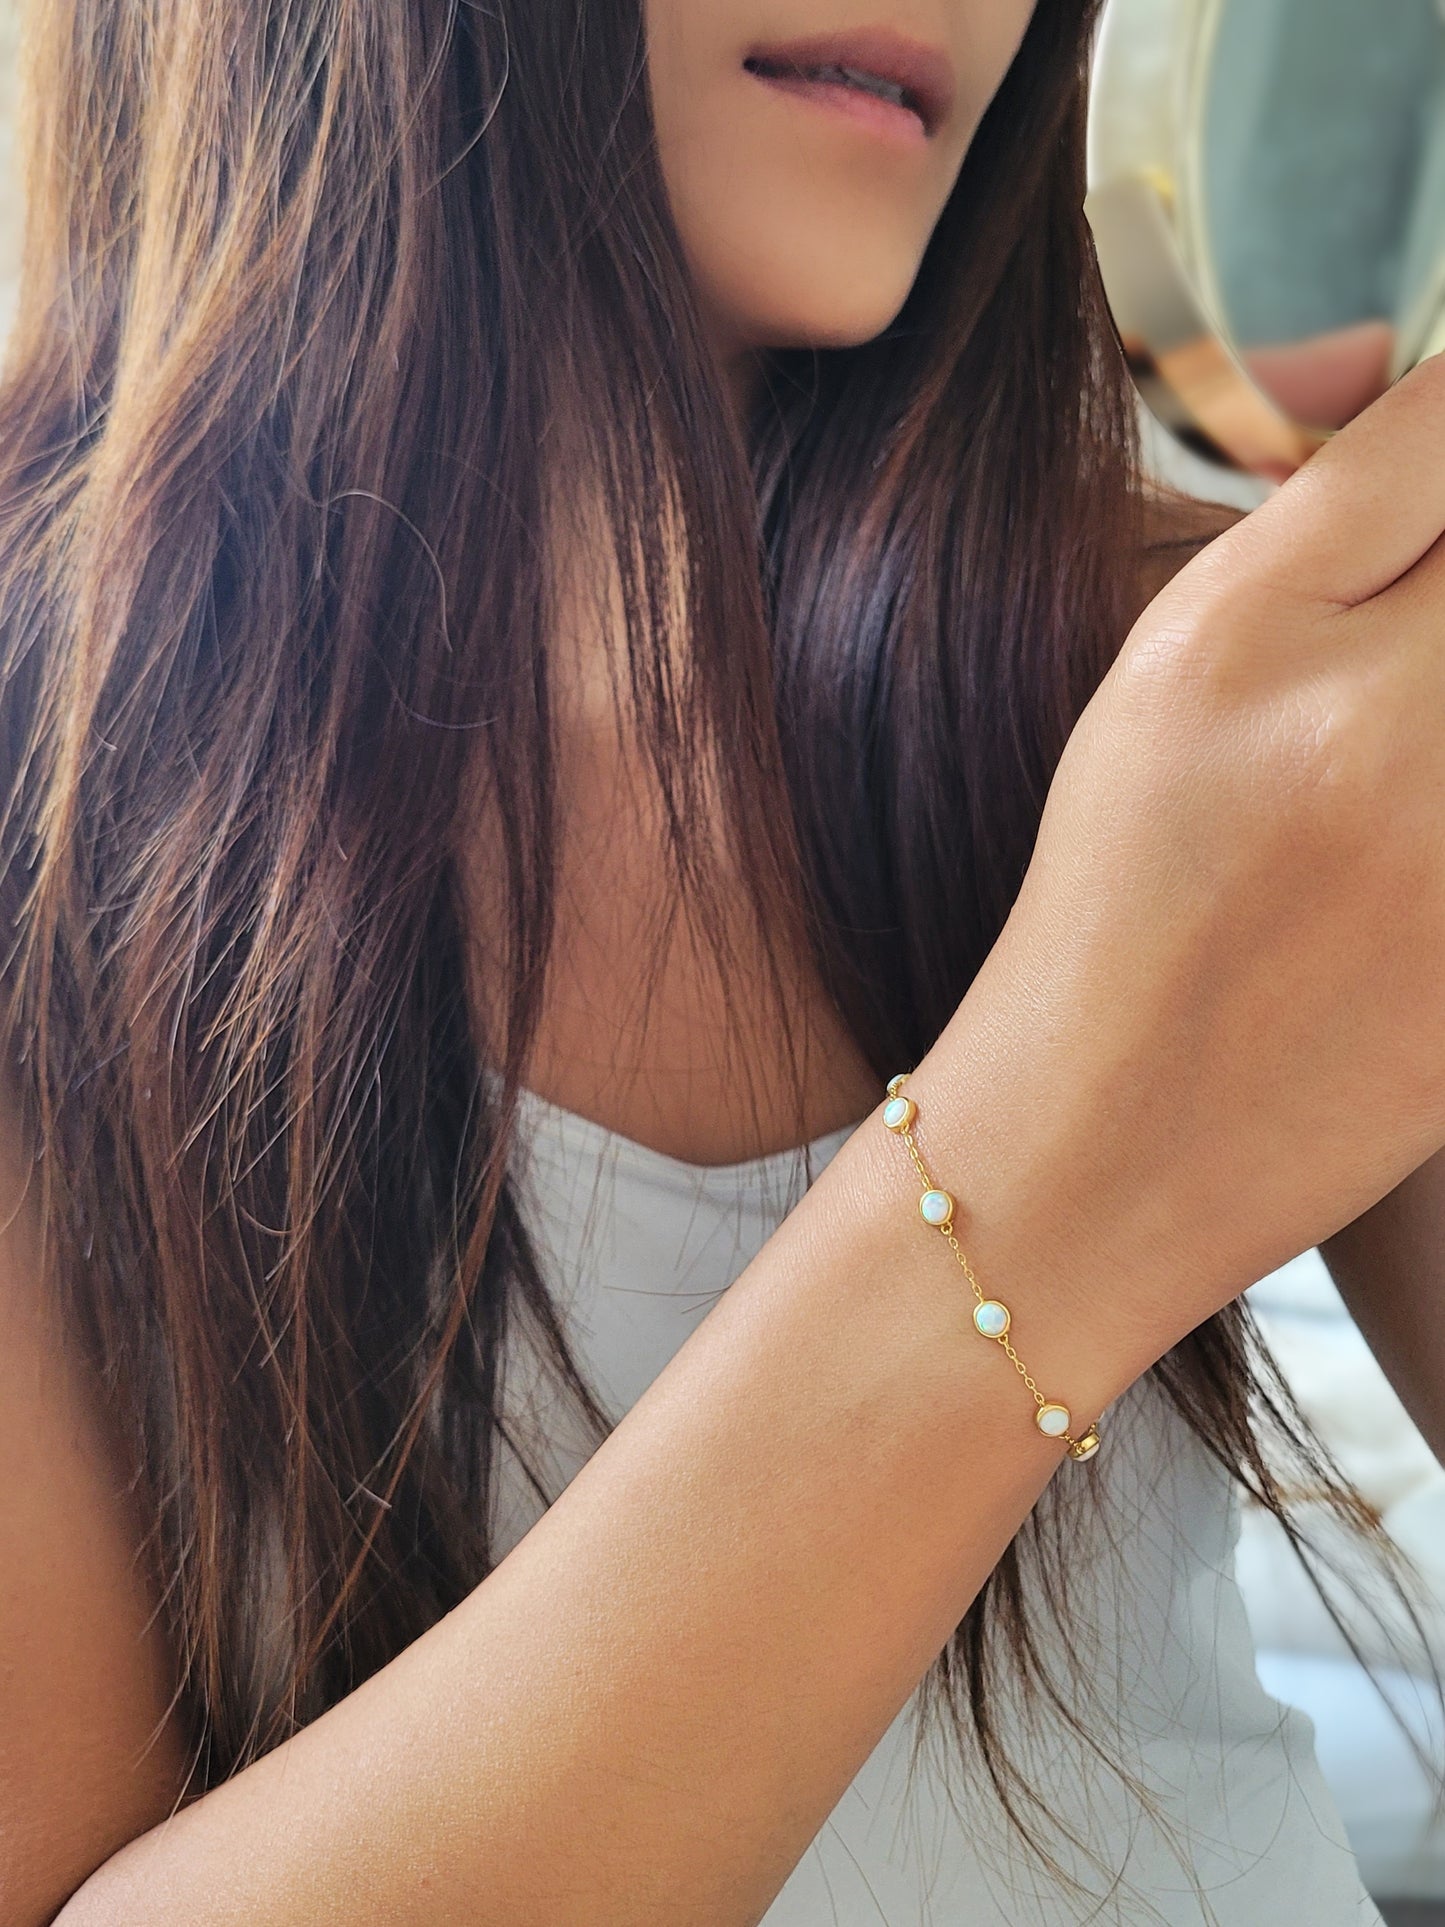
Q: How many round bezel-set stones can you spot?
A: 6